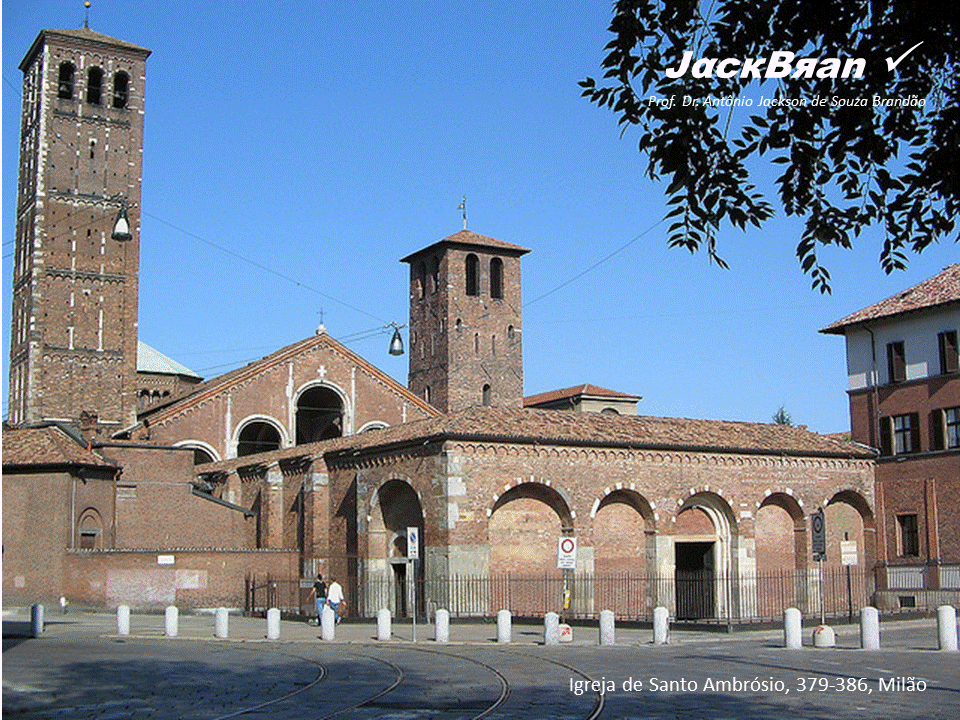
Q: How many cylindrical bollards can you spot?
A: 15